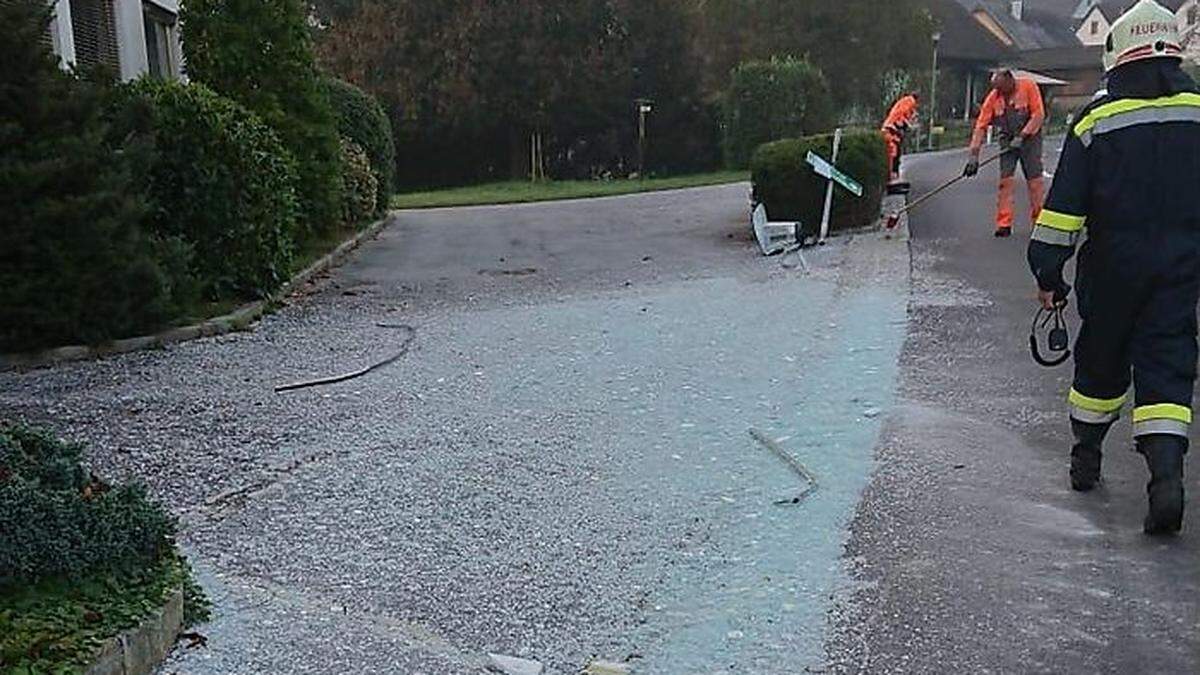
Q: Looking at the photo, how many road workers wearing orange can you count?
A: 2